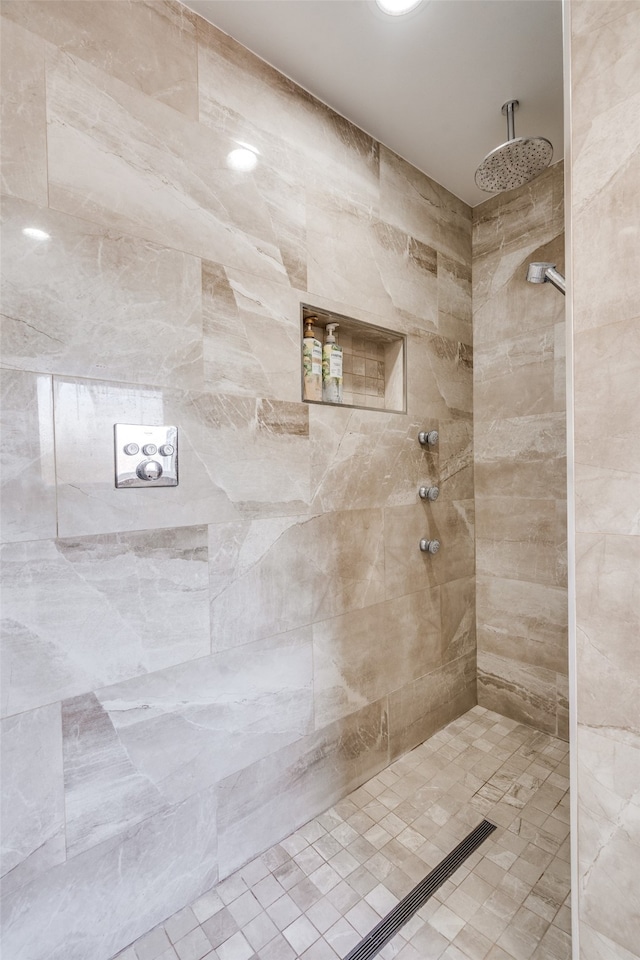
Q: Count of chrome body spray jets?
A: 3